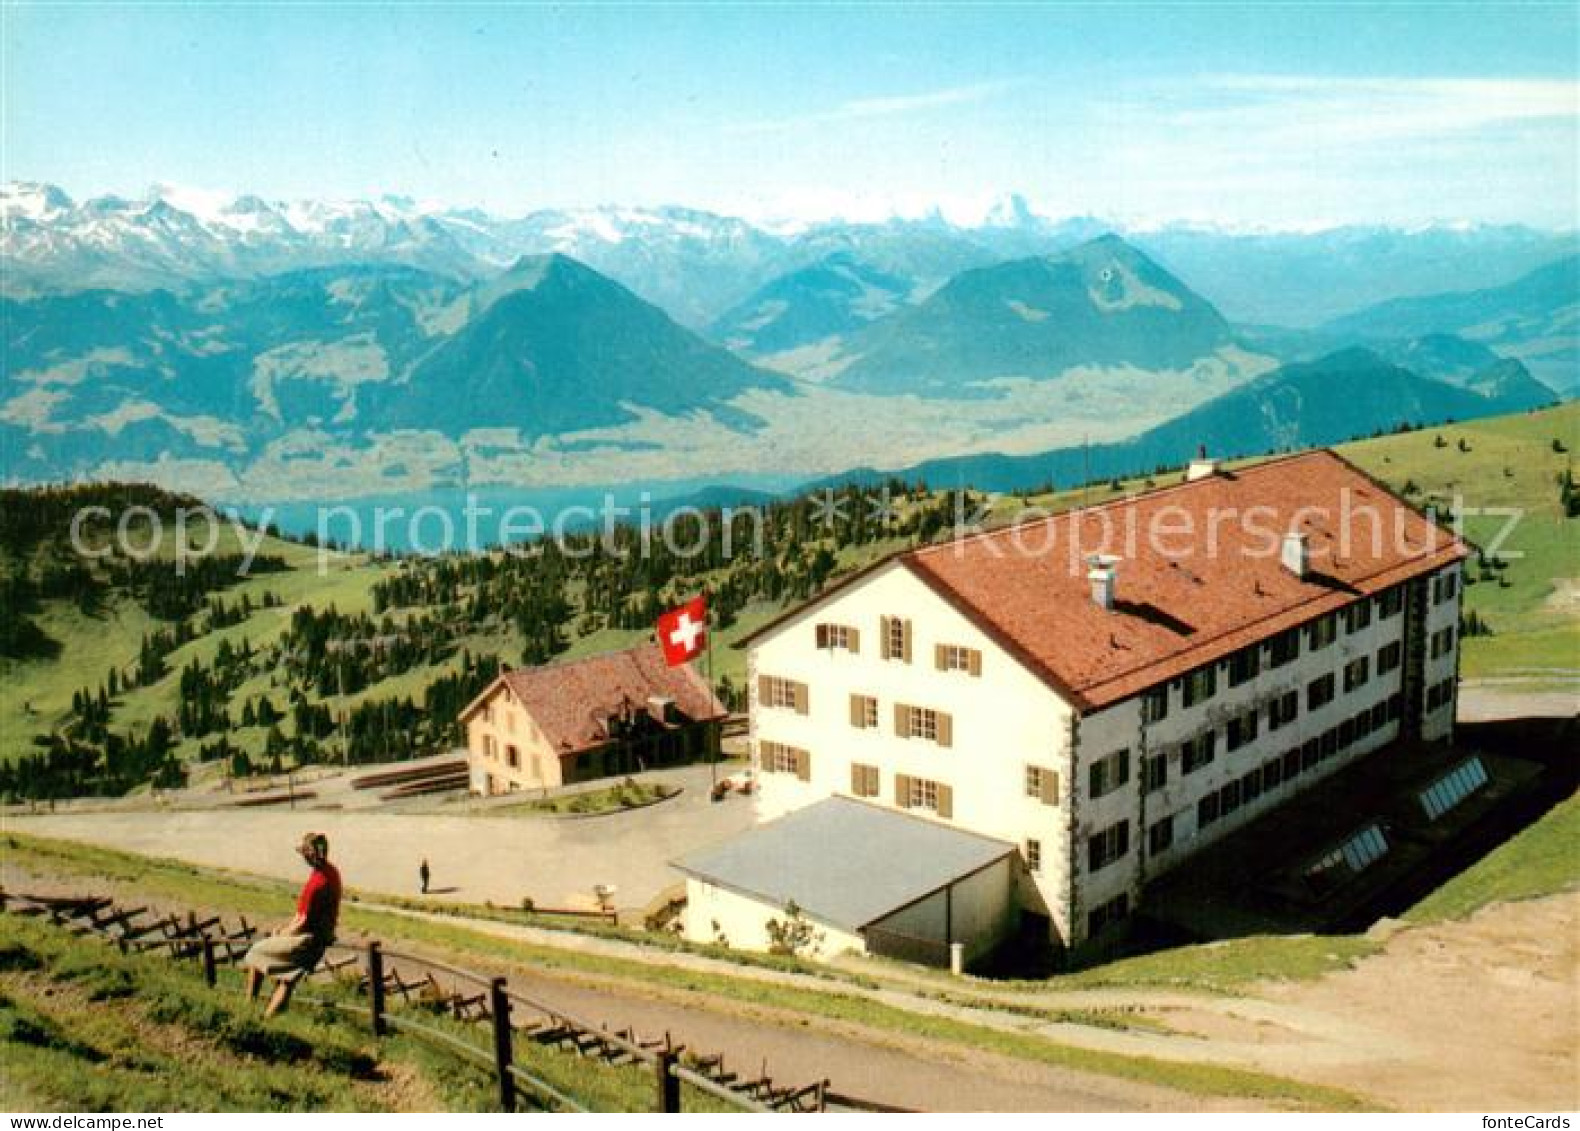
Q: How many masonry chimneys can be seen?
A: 3